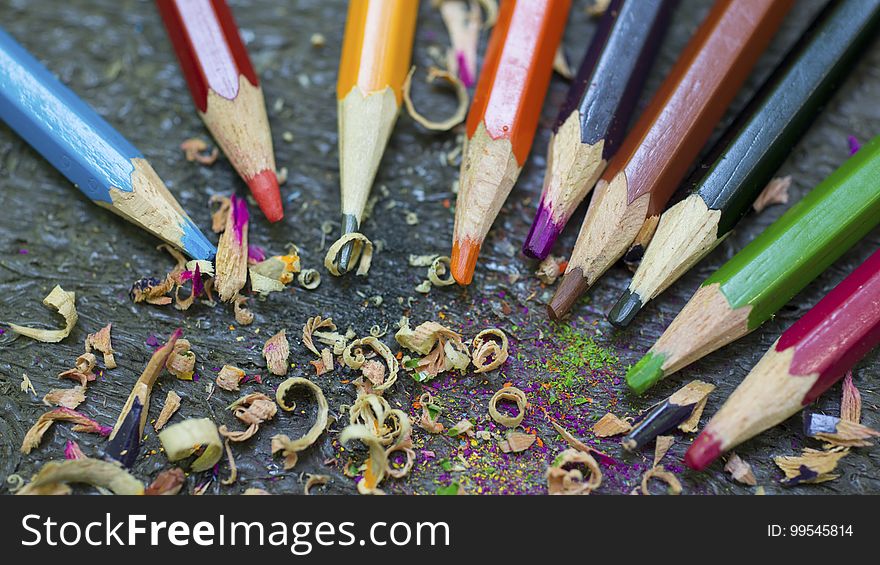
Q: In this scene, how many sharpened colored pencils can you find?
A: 9